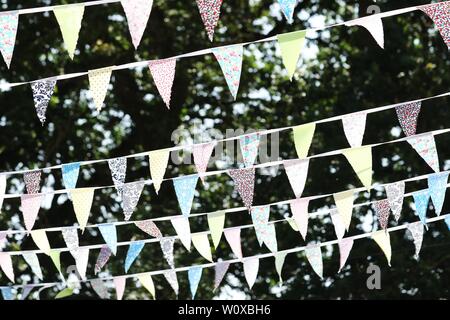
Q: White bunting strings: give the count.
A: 7